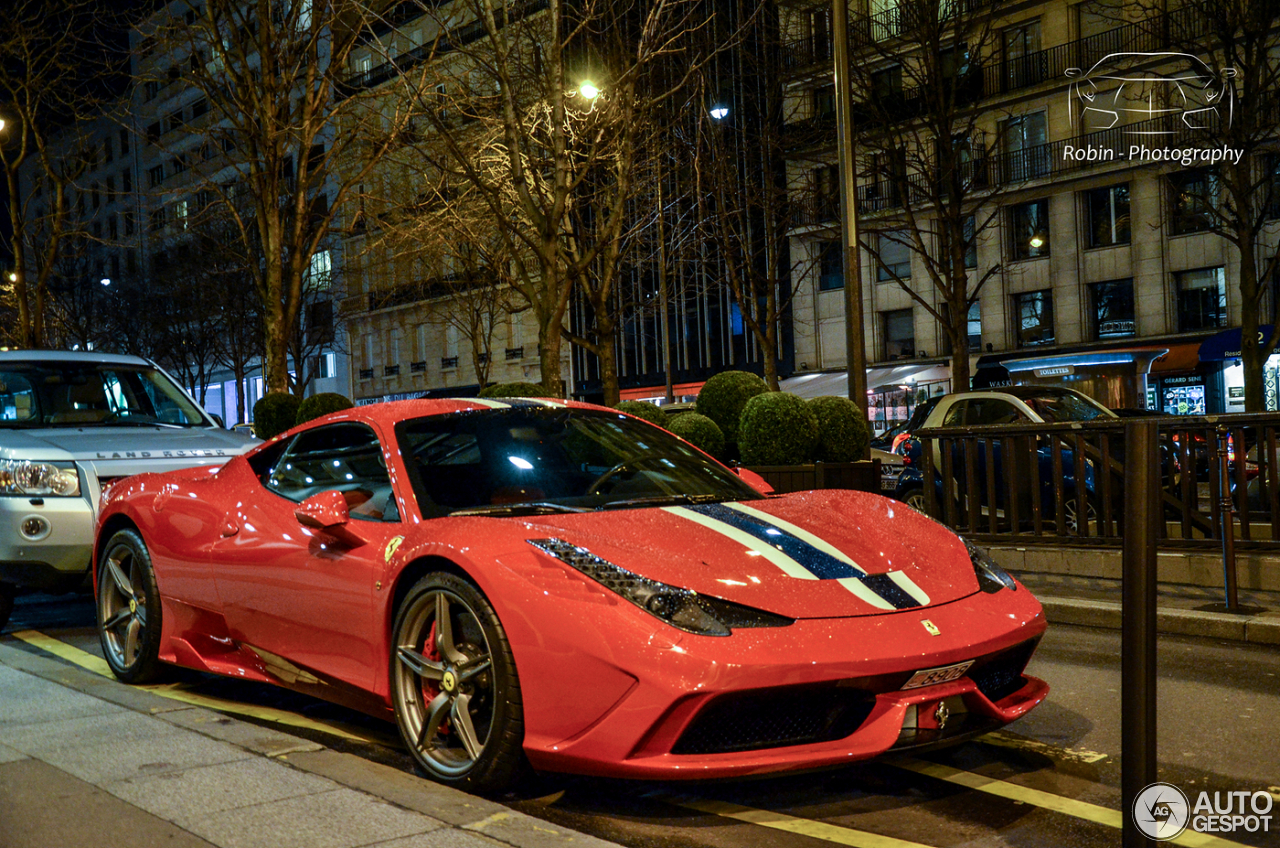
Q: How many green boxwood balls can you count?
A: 8